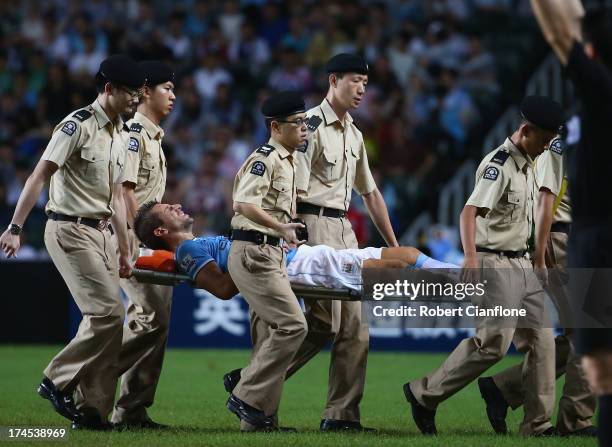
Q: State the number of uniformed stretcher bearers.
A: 6